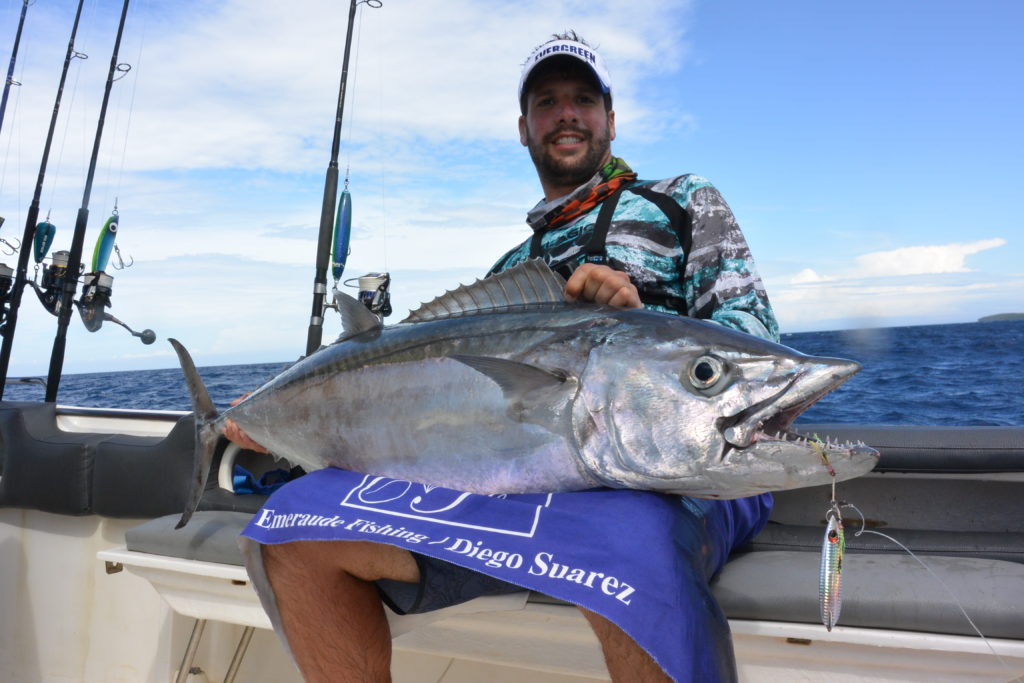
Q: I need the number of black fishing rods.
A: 4